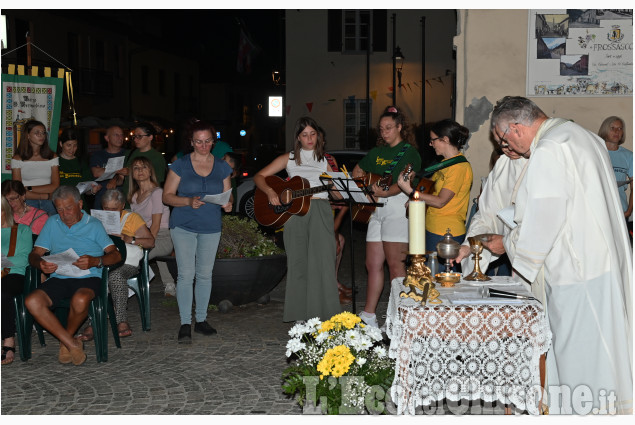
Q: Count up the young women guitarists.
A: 3